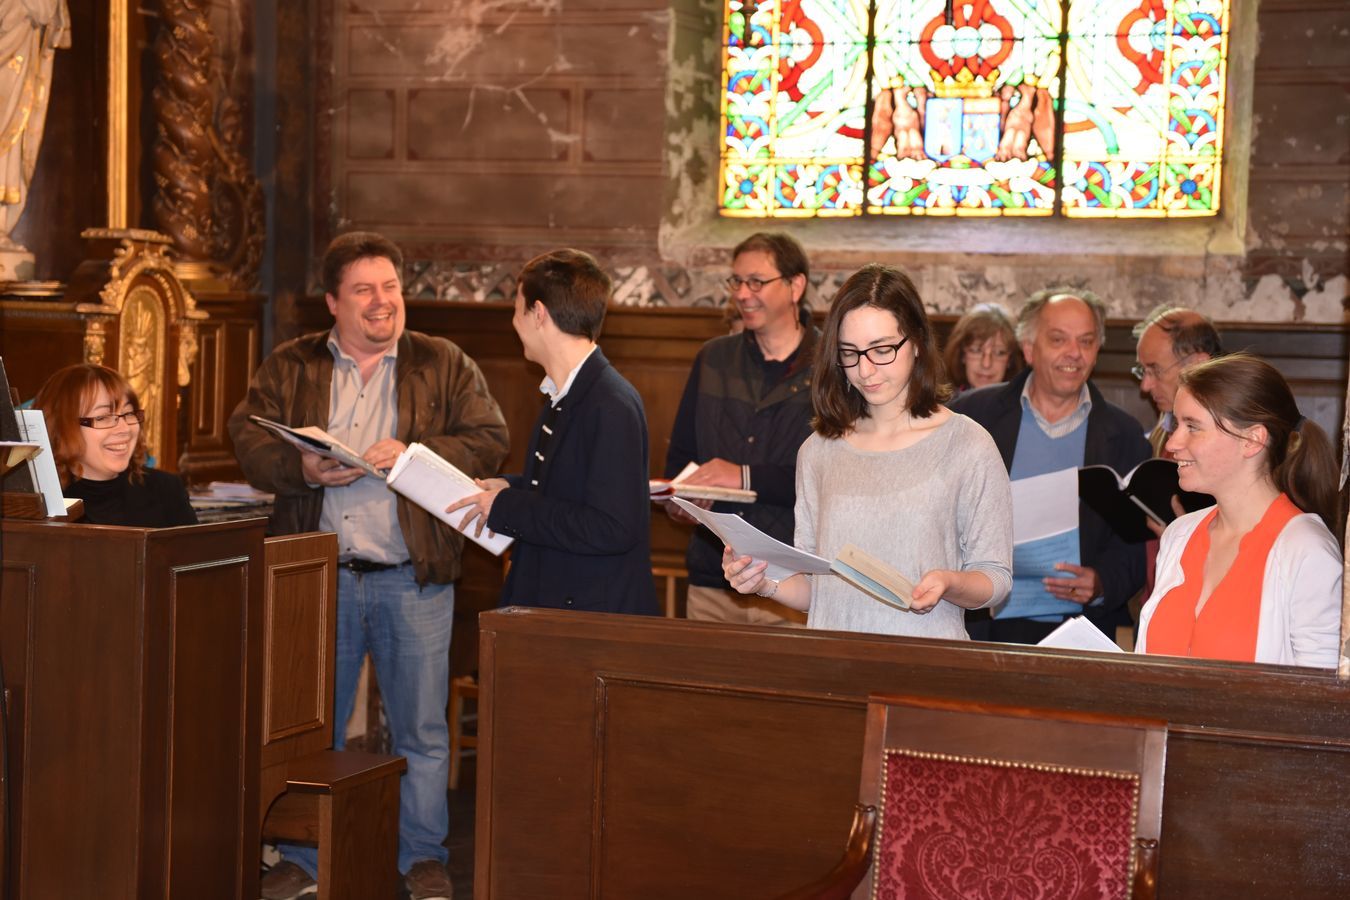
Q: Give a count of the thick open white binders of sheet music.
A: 1